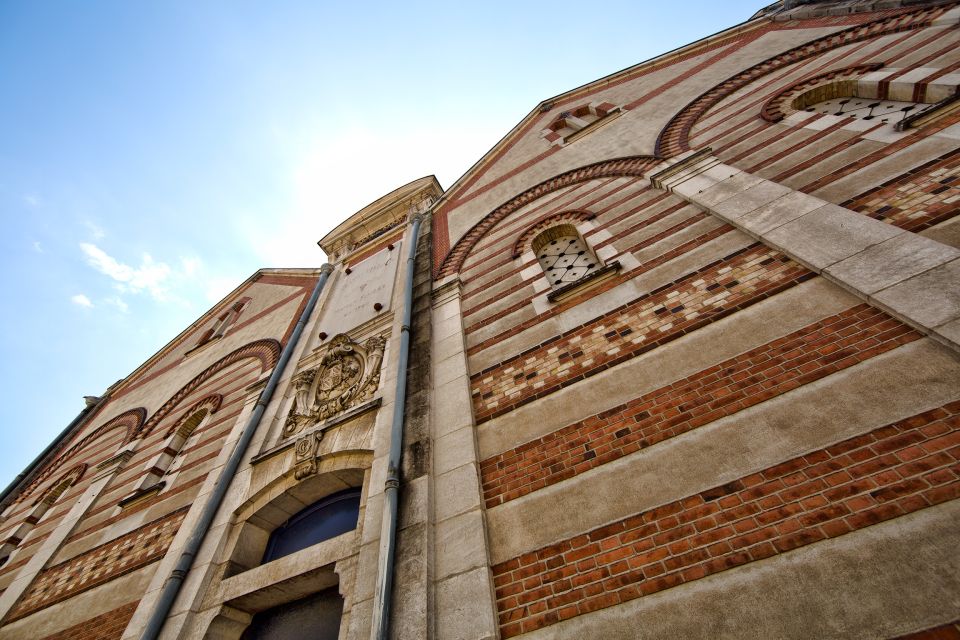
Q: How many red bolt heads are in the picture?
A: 4